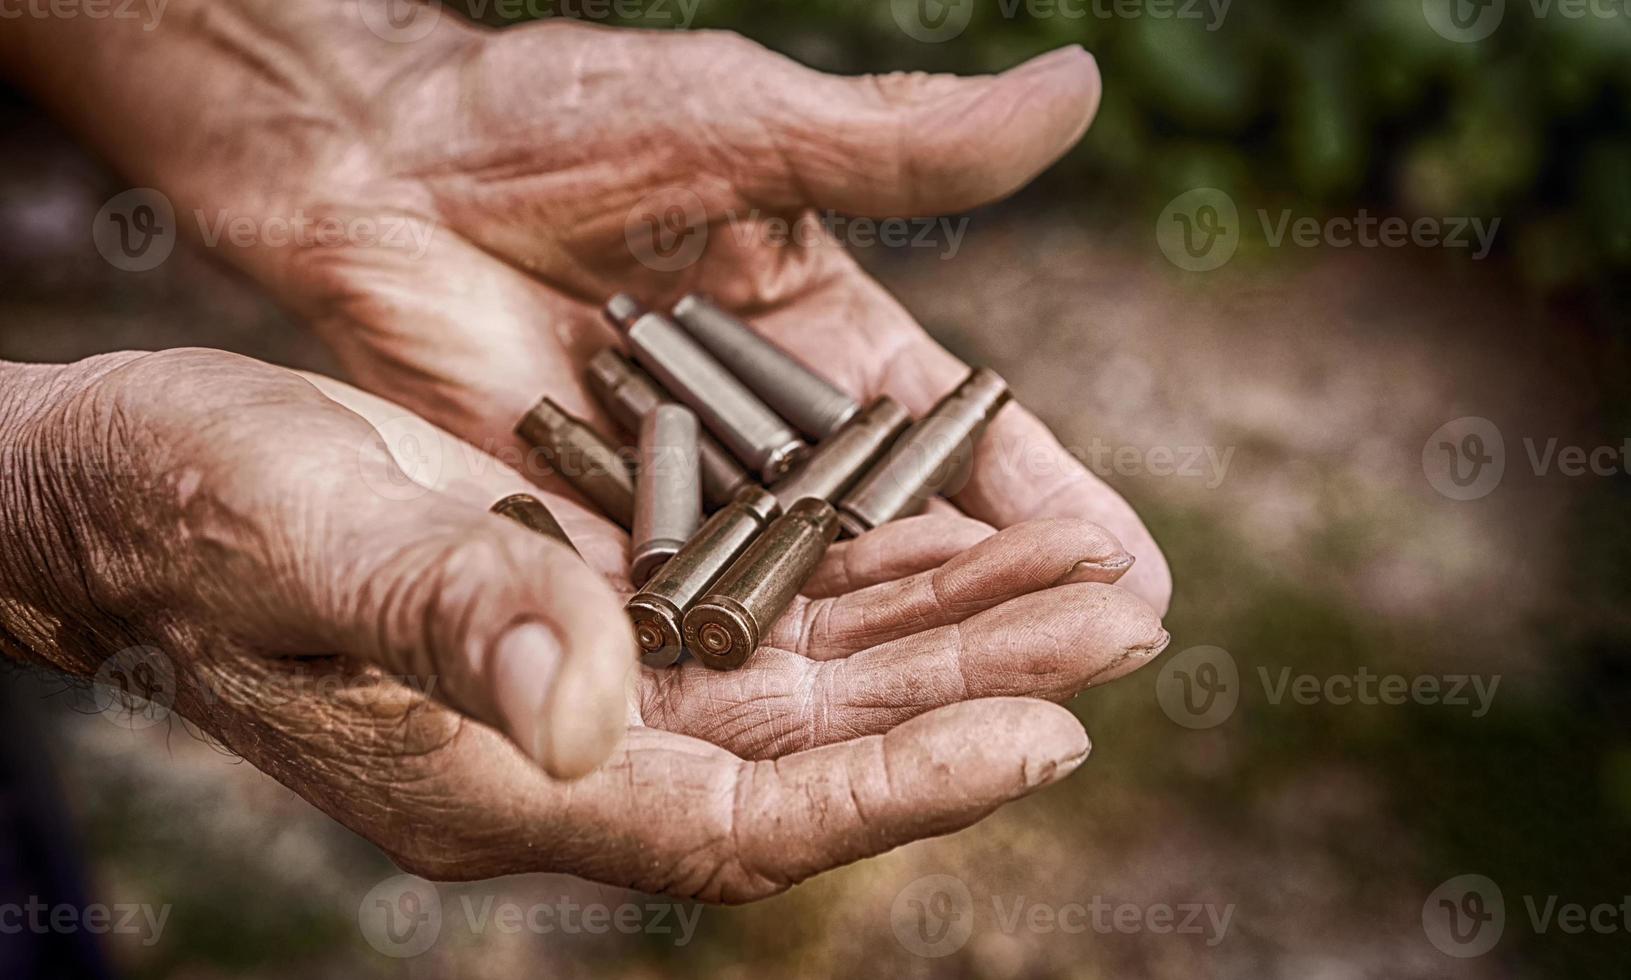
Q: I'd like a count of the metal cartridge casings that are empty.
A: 10